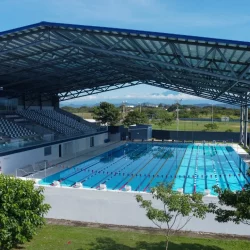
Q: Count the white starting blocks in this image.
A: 6